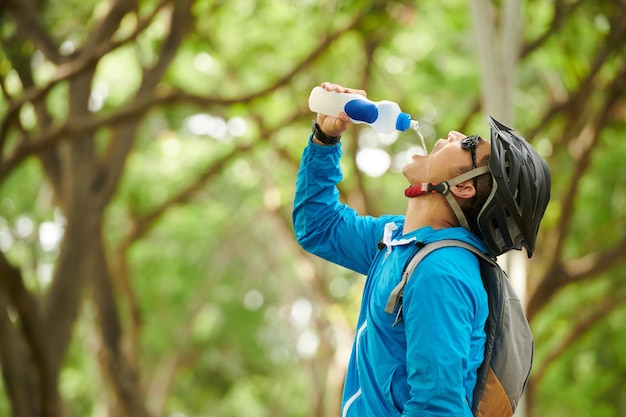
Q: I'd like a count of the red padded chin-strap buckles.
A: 1